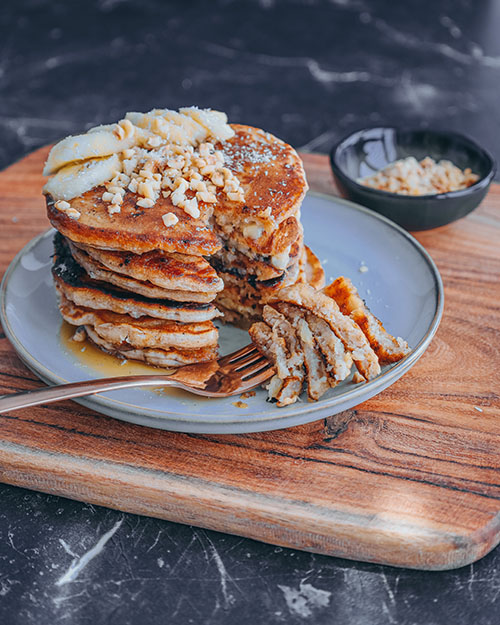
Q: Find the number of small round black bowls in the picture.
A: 1